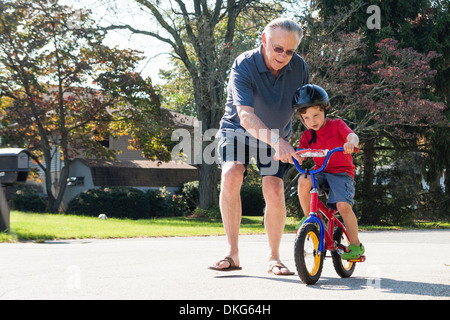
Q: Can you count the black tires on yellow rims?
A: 2